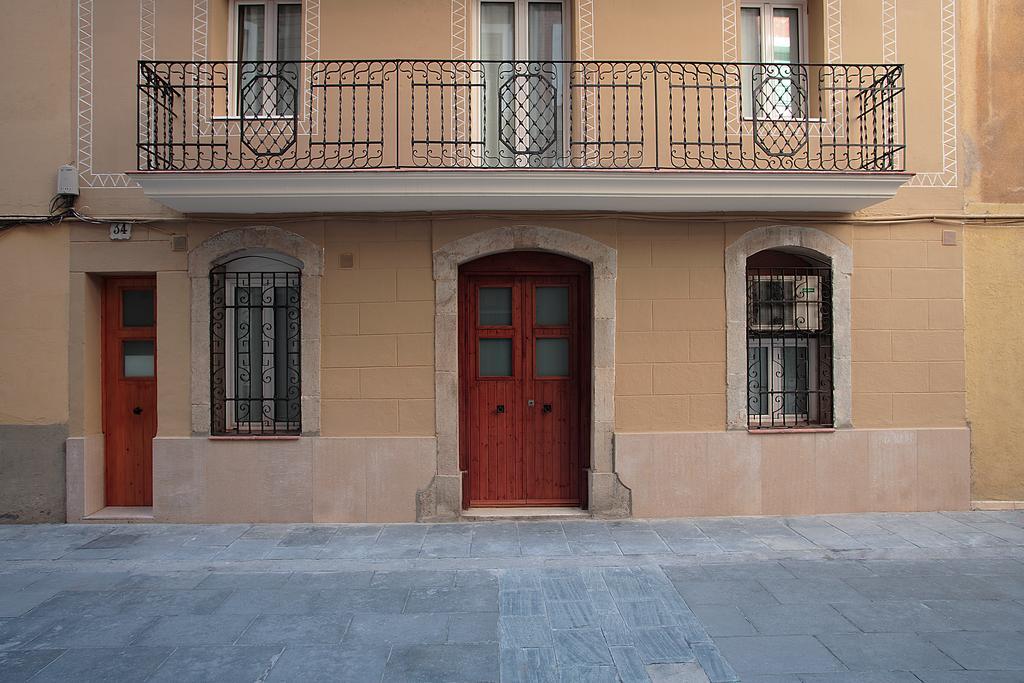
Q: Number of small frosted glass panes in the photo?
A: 6